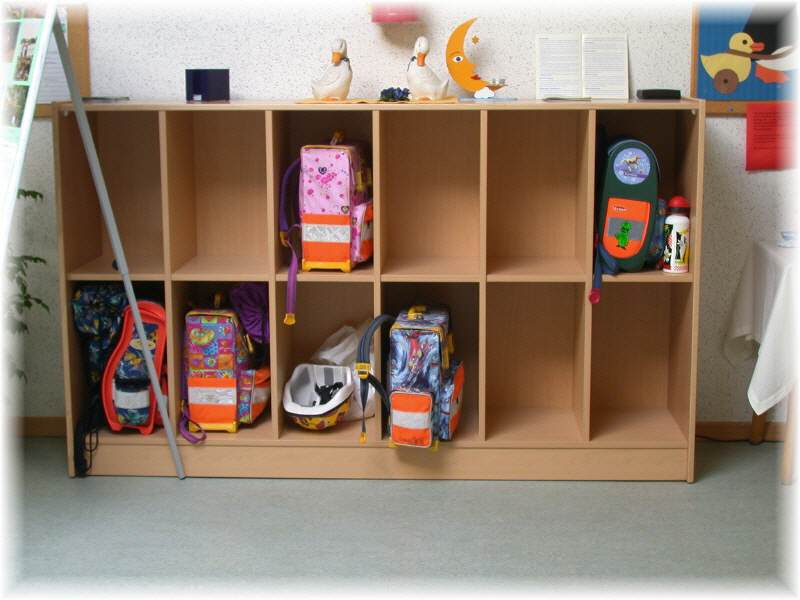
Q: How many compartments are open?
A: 6